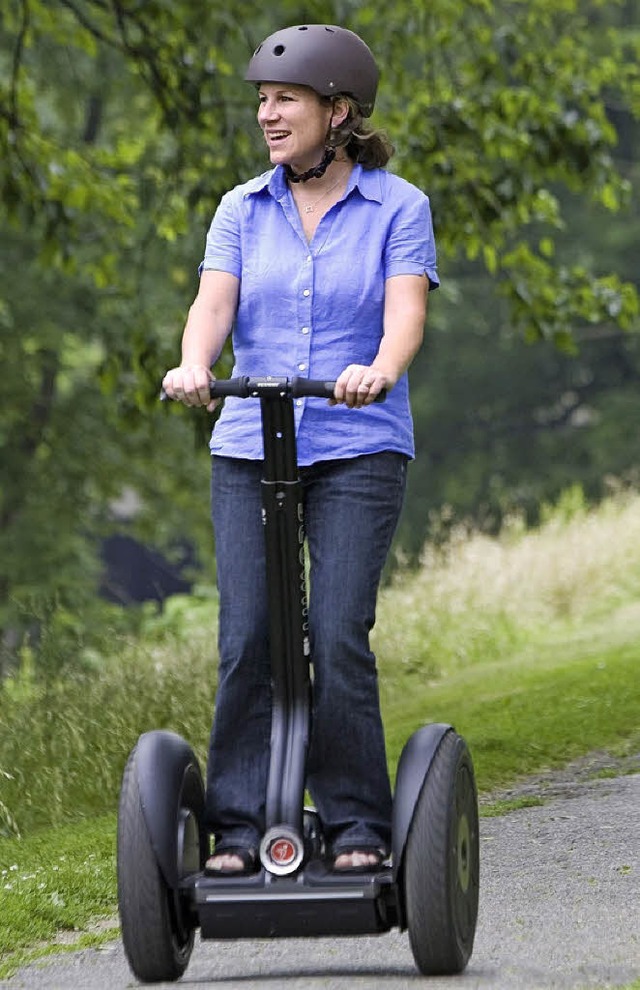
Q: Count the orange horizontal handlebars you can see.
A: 0